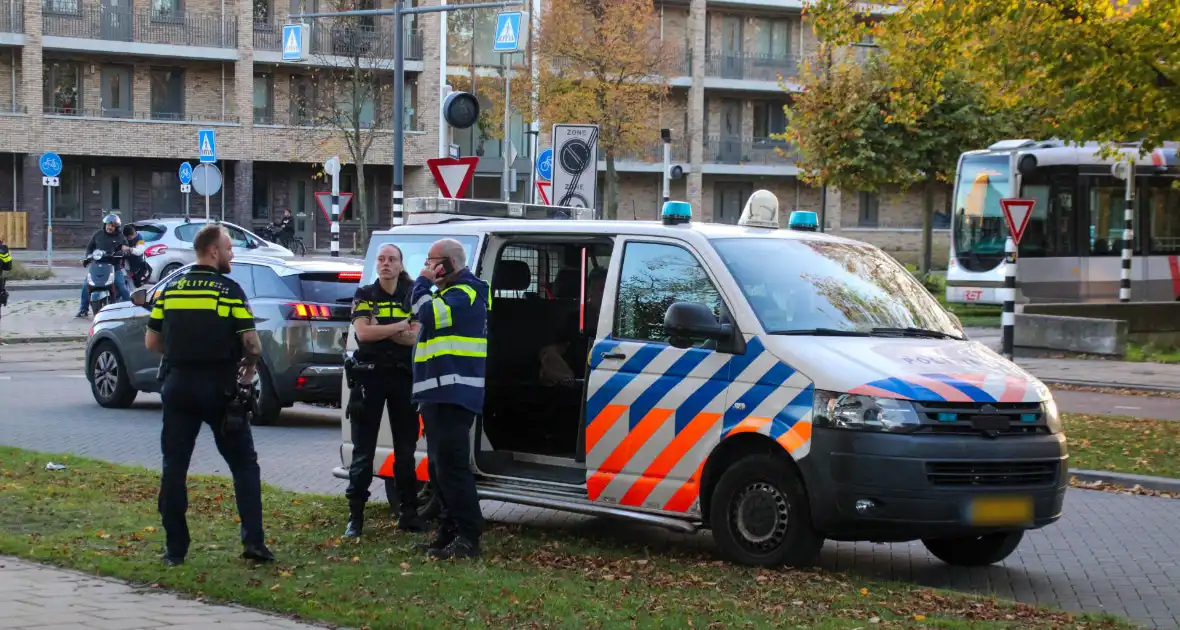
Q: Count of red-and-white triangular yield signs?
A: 4